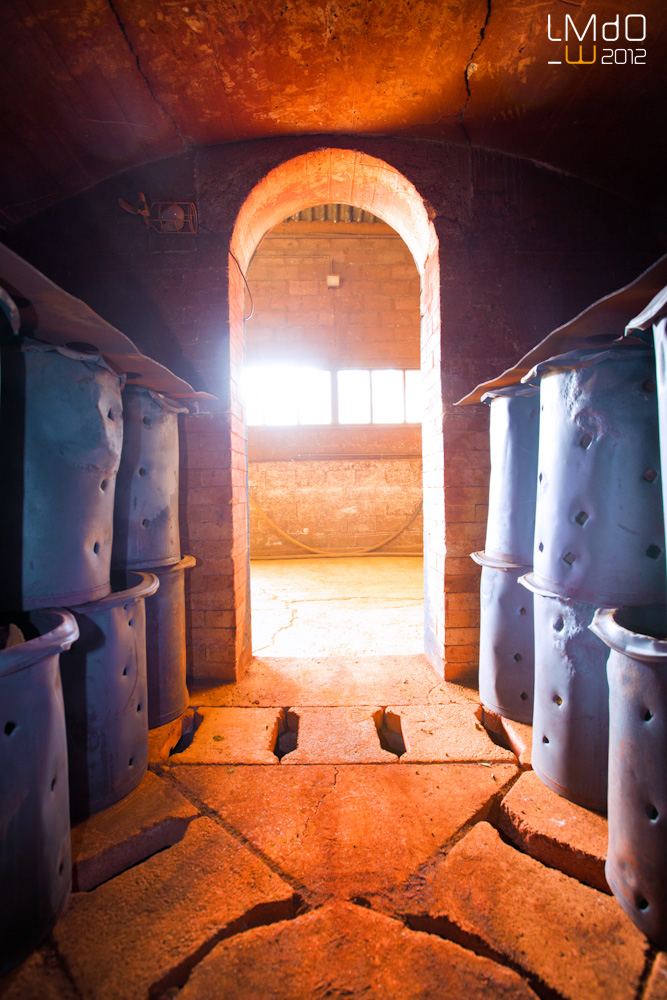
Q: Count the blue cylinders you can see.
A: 12